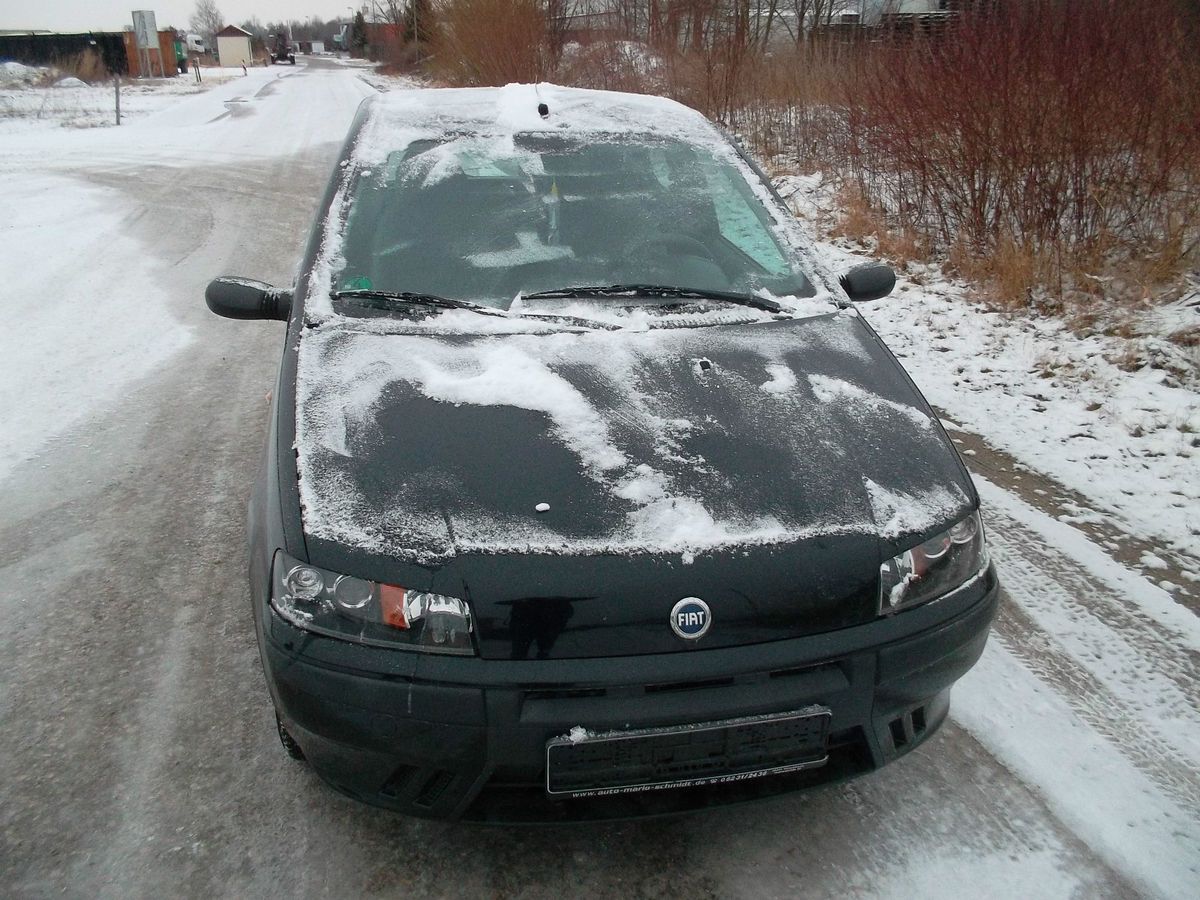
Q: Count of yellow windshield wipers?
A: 0